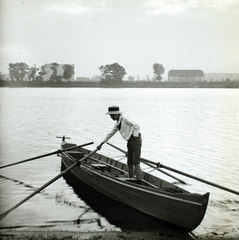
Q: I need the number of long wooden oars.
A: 4